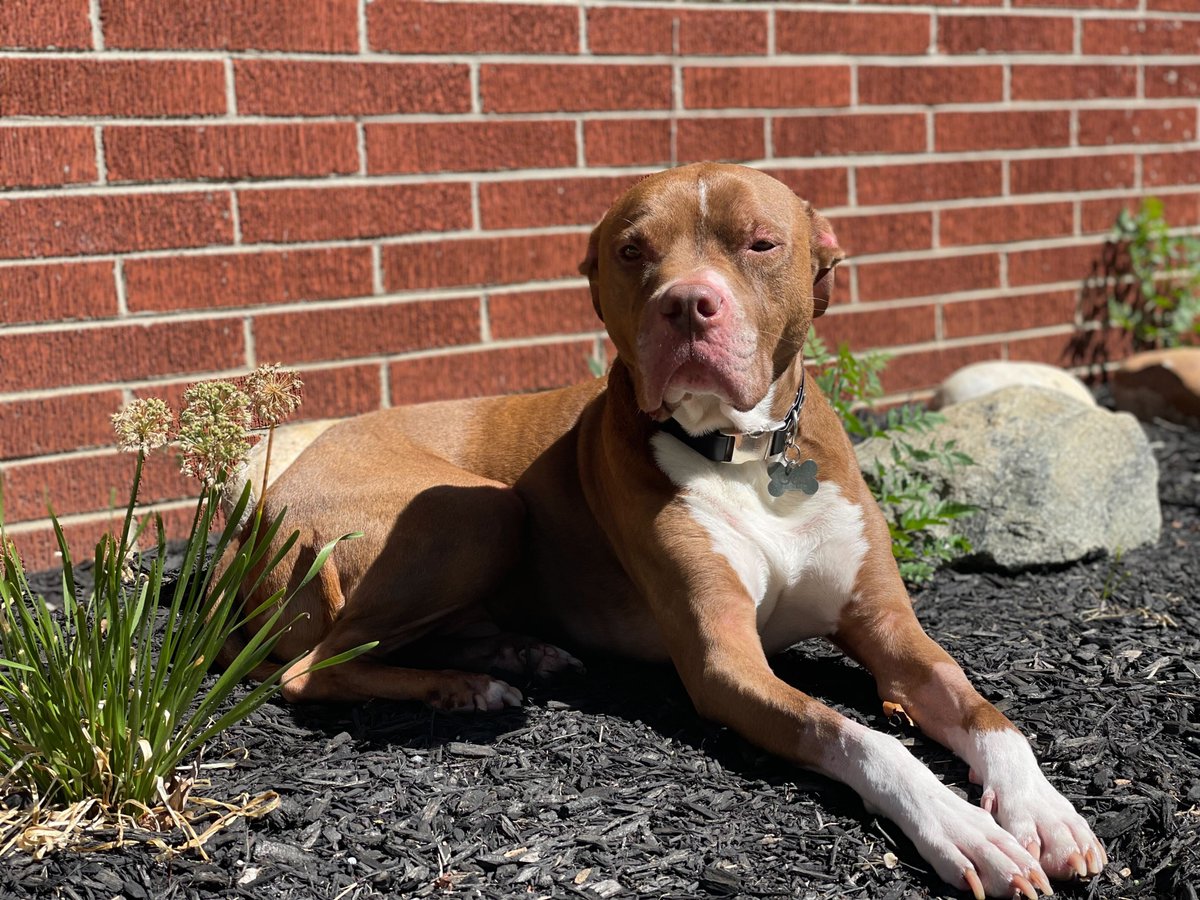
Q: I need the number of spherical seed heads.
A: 4